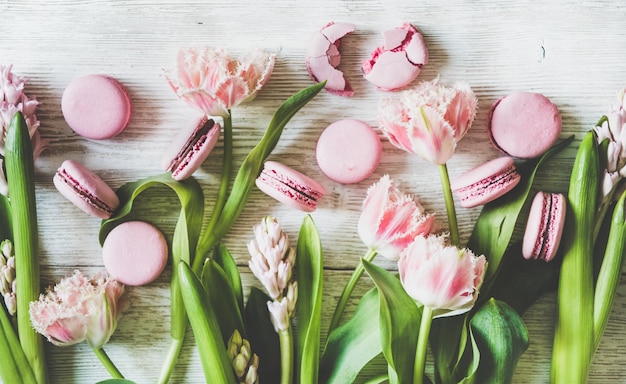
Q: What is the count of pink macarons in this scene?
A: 11